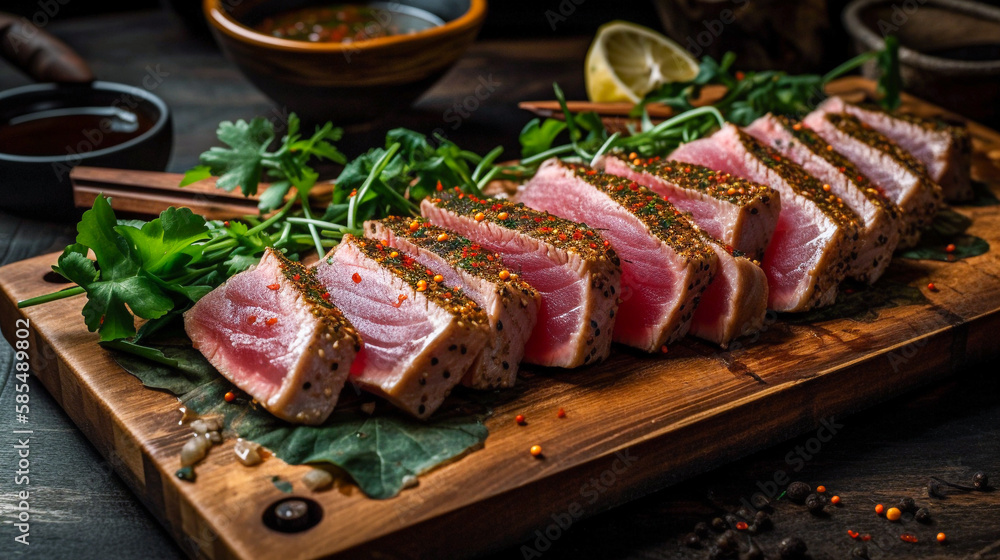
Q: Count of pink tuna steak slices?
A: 11